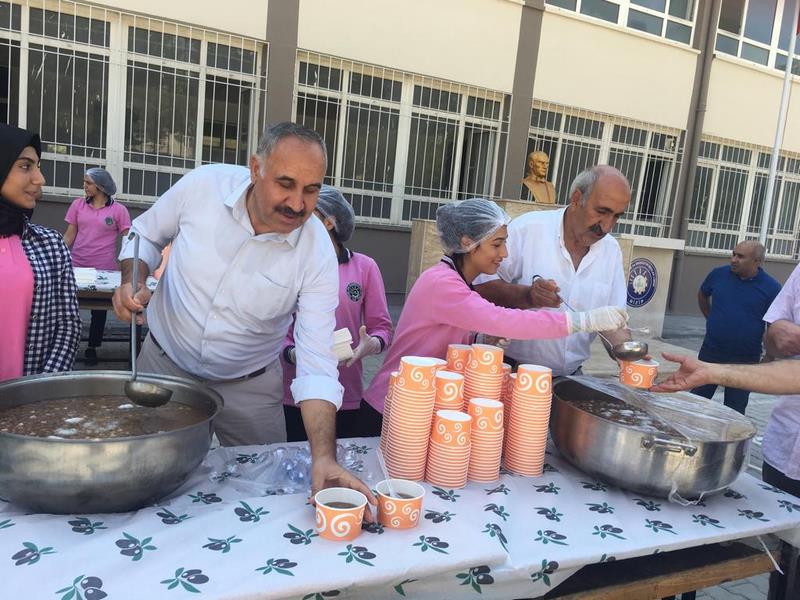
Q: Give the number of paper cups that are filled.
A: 2